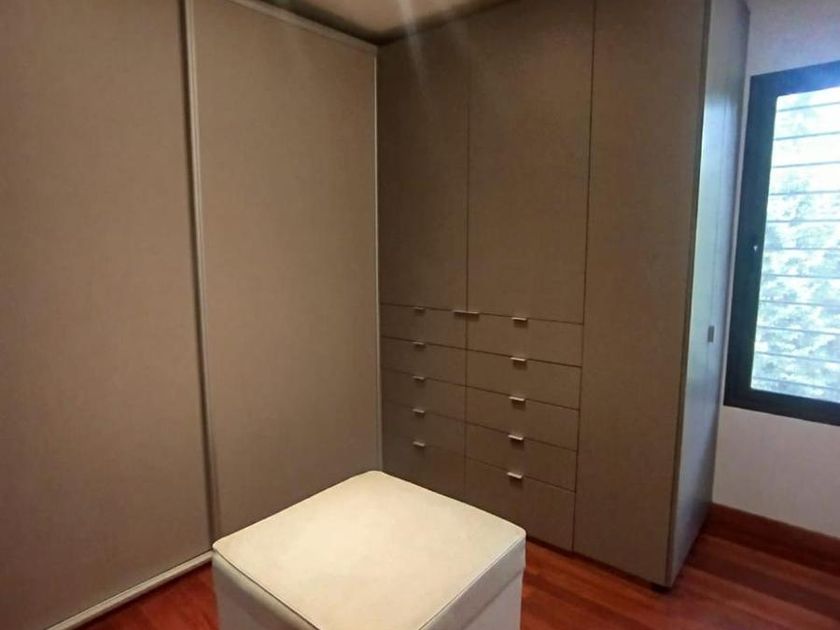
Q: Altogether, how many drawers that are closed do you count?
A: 10